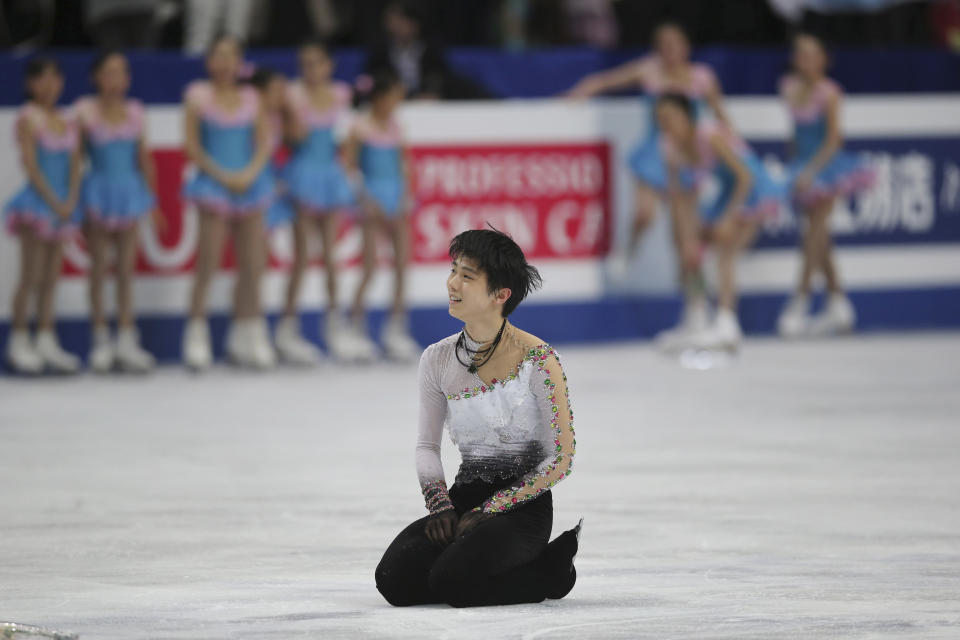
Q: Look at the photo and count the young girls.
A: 9